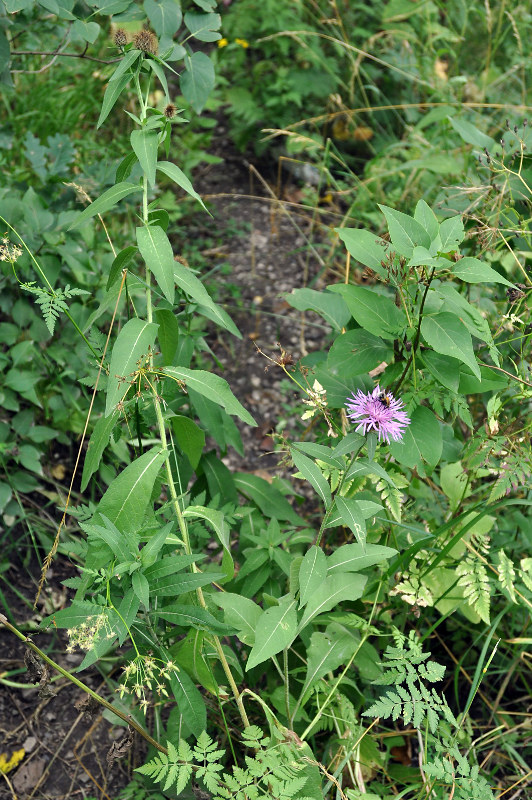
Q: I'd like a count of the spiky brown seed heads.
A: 3